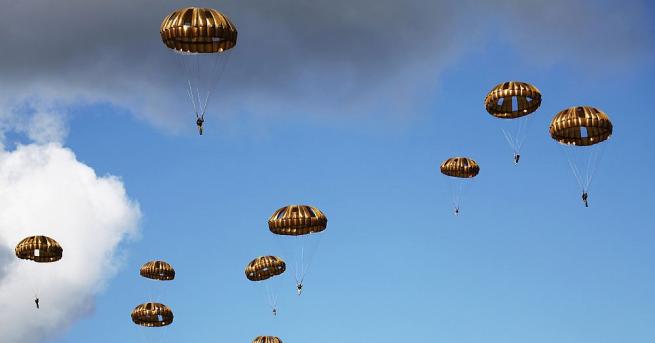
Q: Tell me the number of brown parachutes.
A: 10